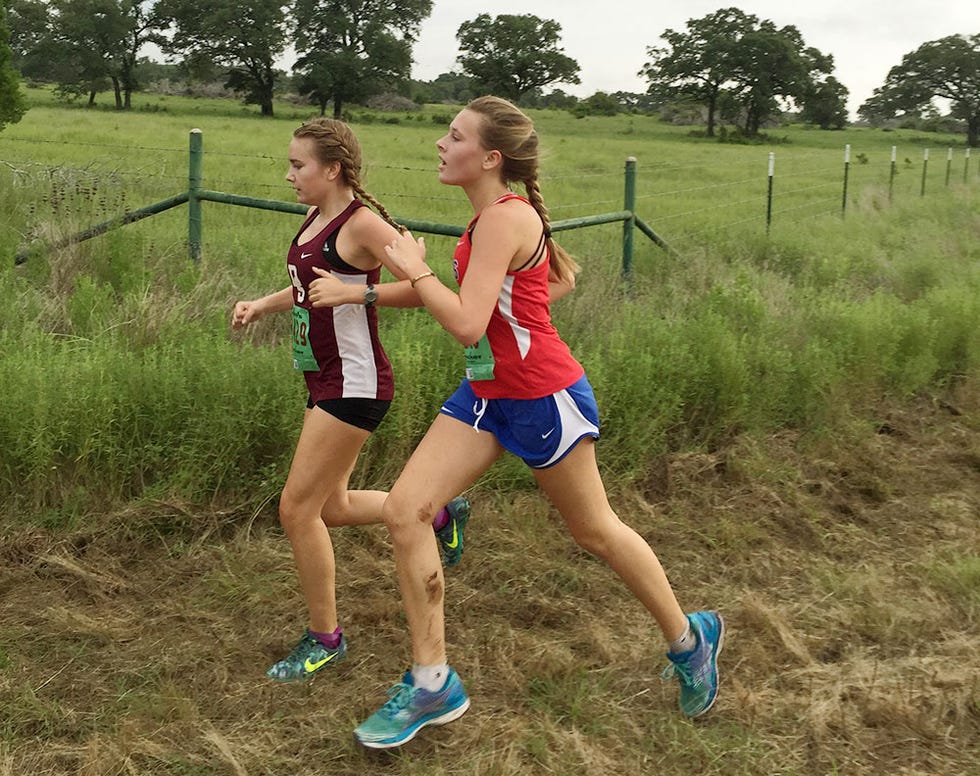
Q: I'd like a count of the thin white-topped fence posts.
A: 6